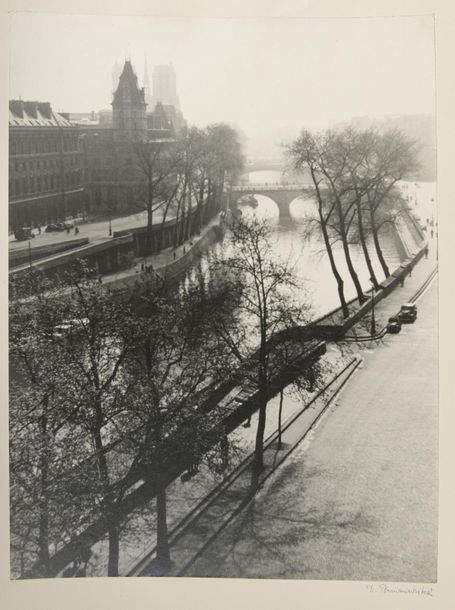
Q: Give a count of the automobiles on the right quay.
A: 2